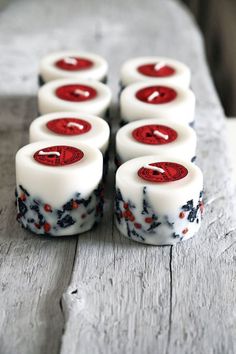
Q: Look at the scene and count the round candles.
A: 8